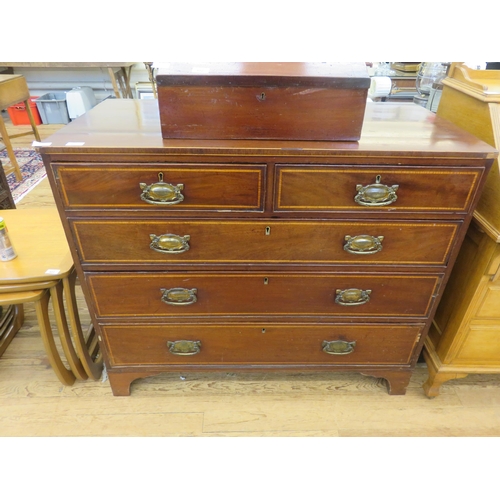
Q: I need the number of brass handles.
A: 8